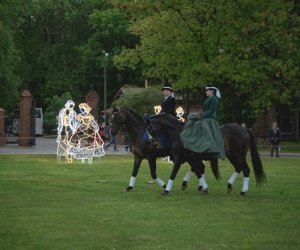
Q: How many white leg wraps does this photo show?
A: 8